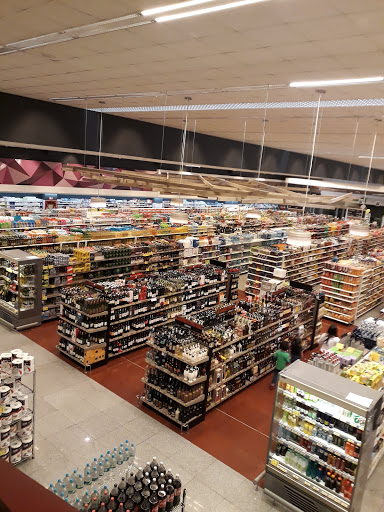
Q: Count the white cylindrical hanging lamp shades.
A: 6